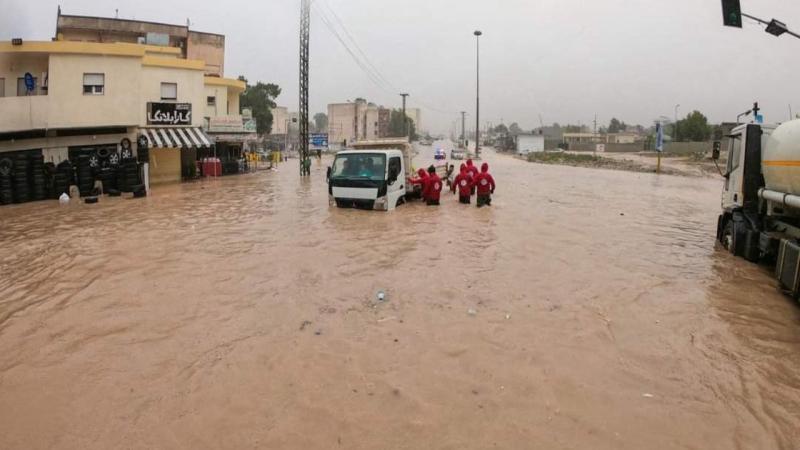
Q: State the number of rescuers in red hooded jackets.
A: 5